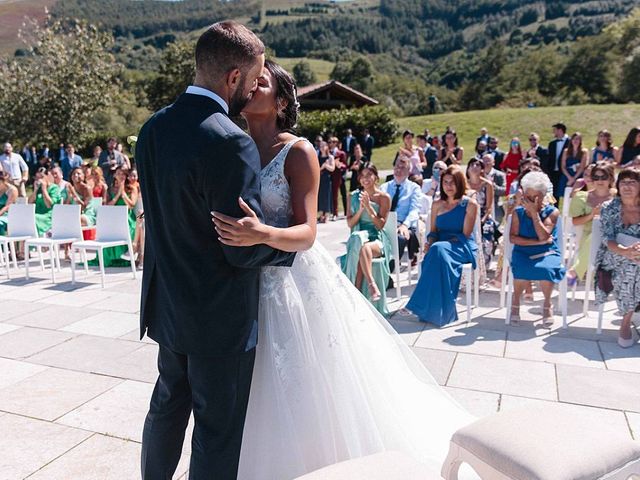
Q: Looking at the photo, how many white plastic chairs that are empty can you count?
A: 3